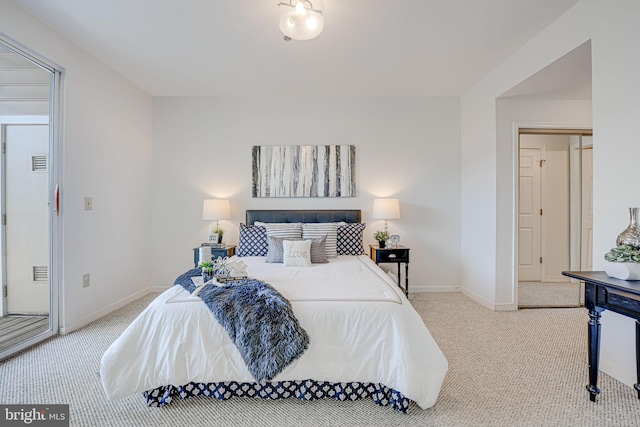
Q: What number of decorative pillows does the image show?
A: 6